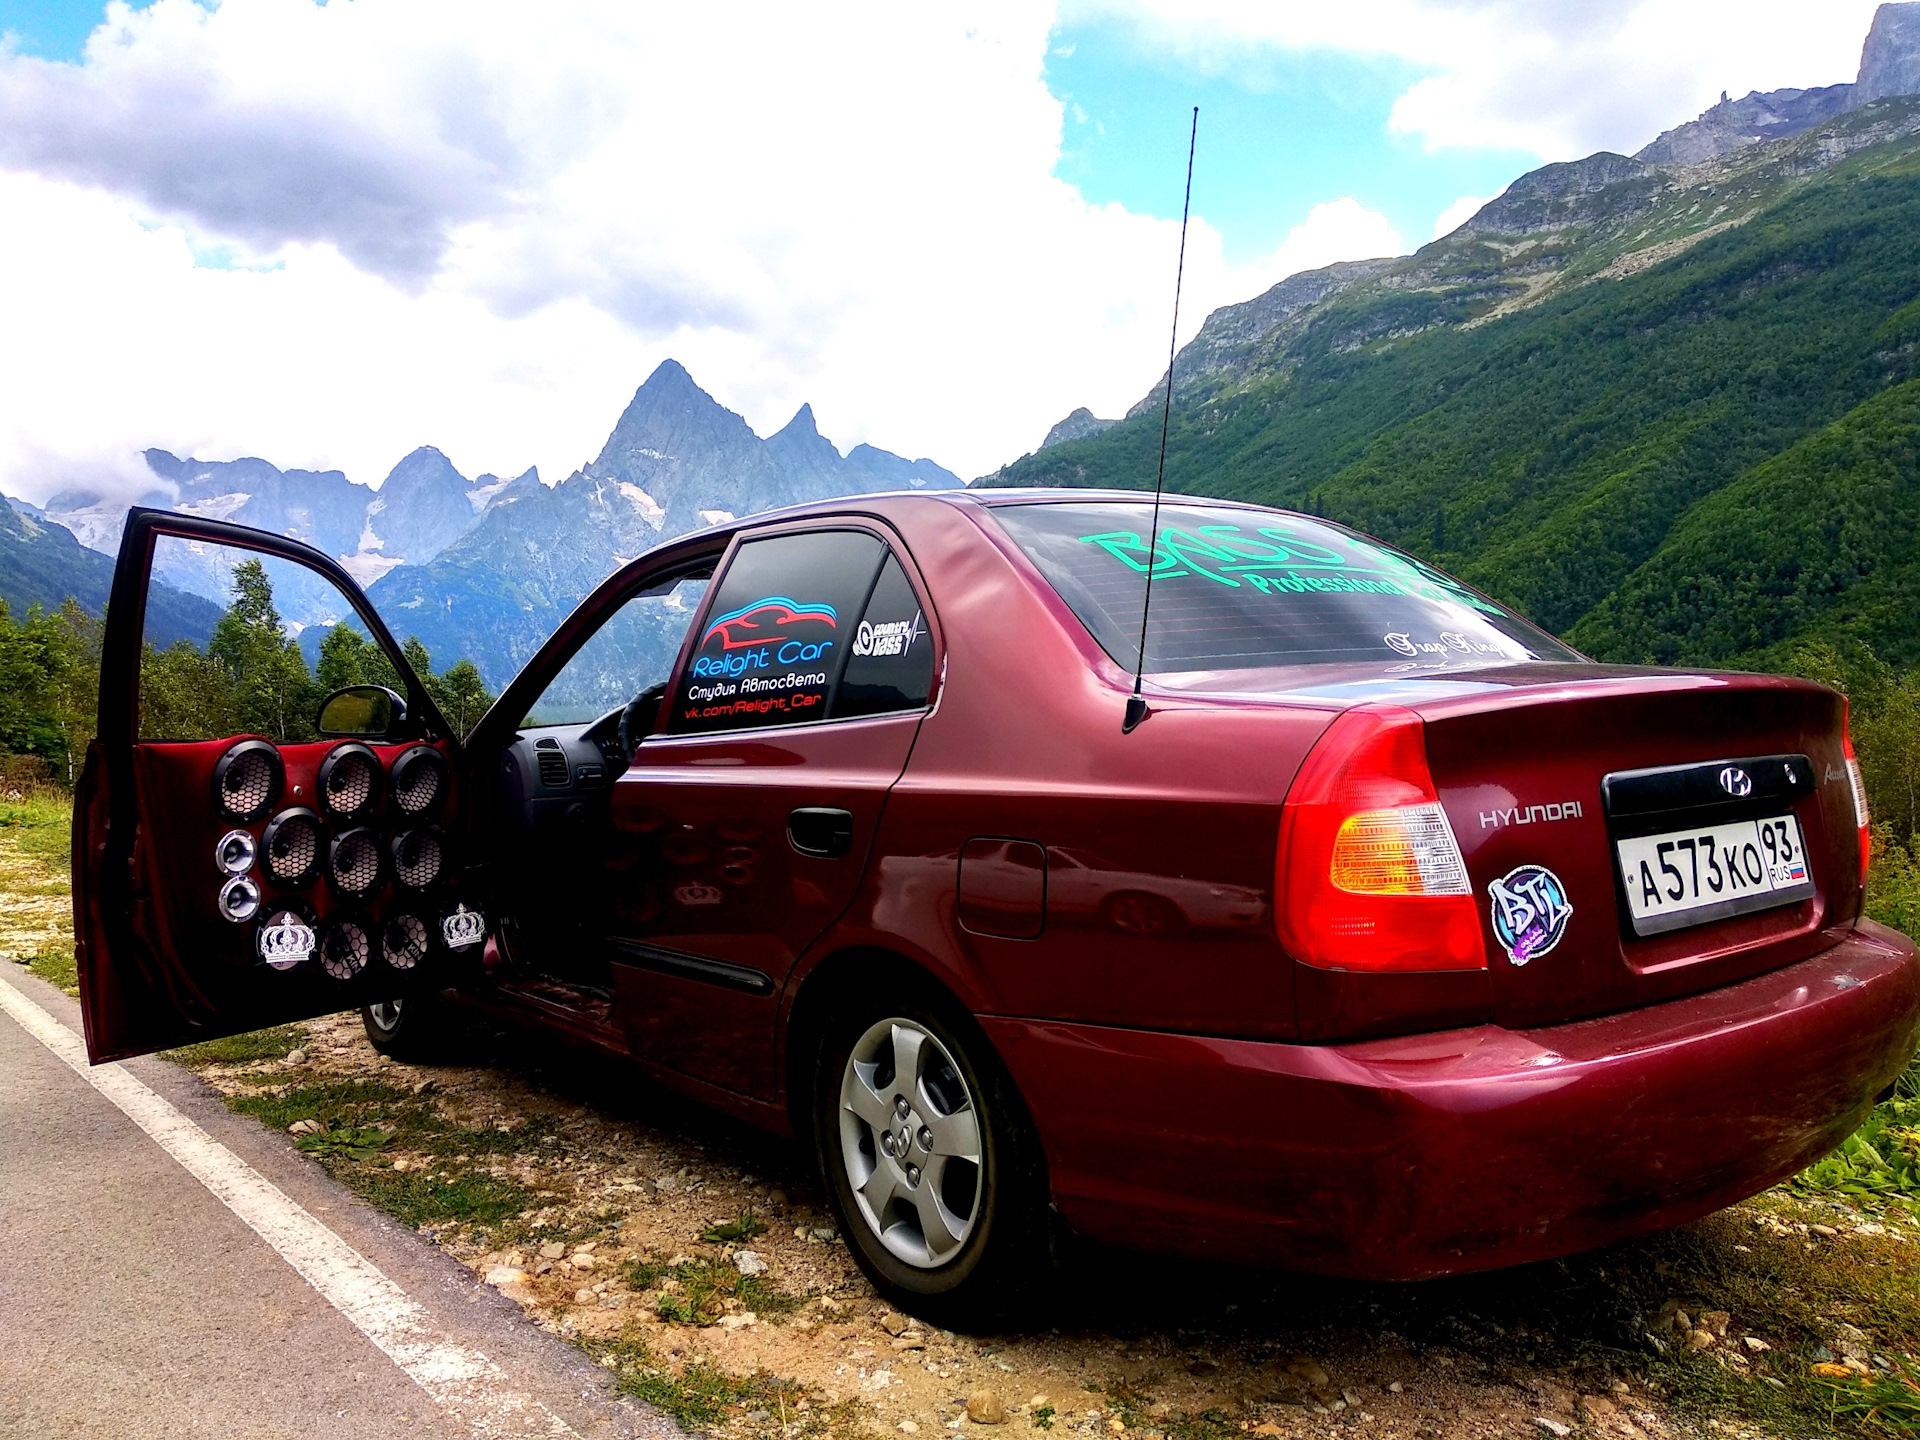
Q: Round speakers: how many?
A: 12